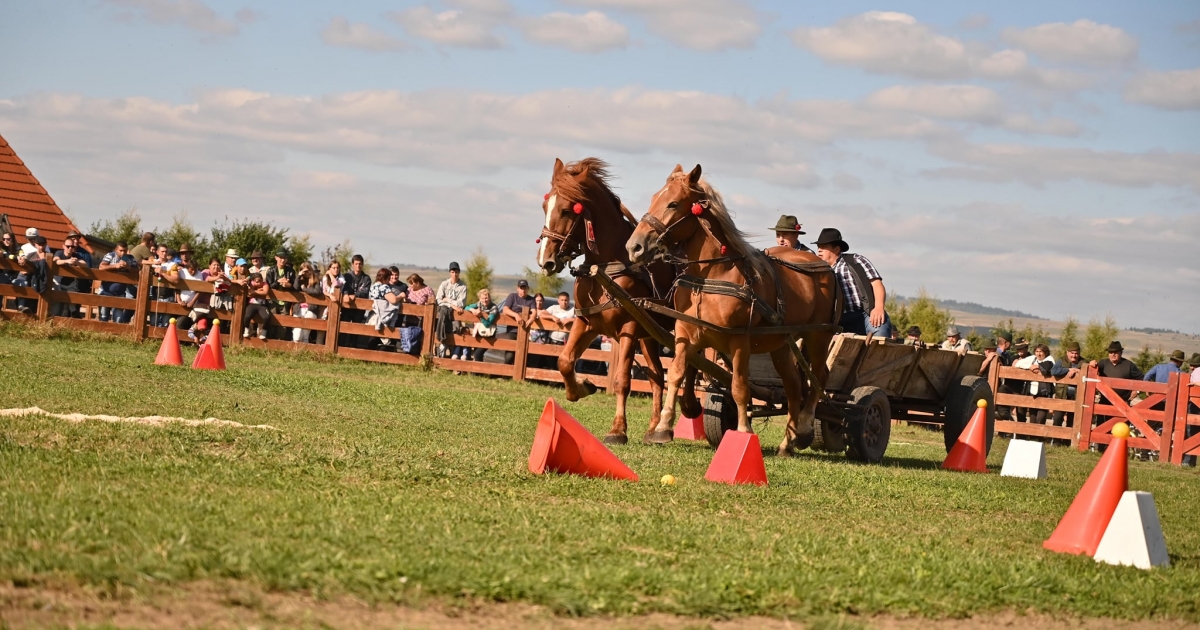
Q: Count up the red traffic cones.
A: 5